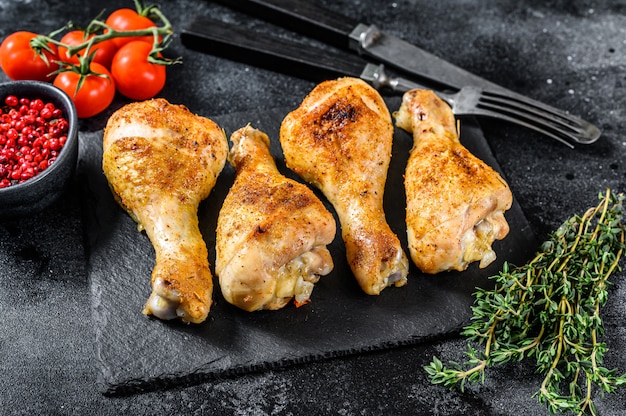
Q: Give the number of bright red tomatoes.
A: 5